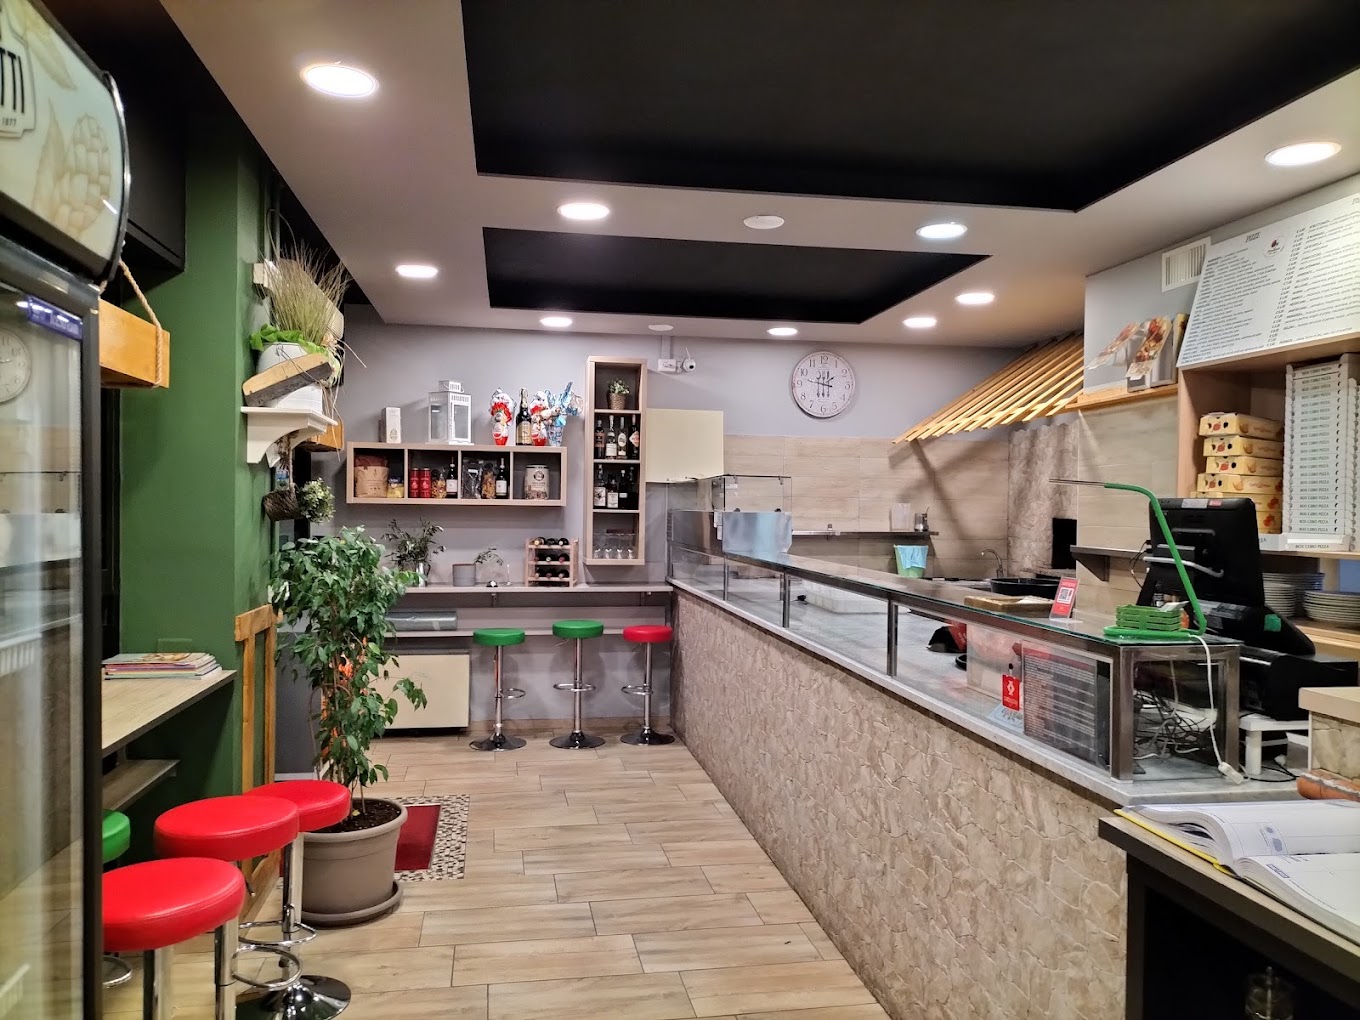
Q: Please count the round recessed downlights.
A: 9